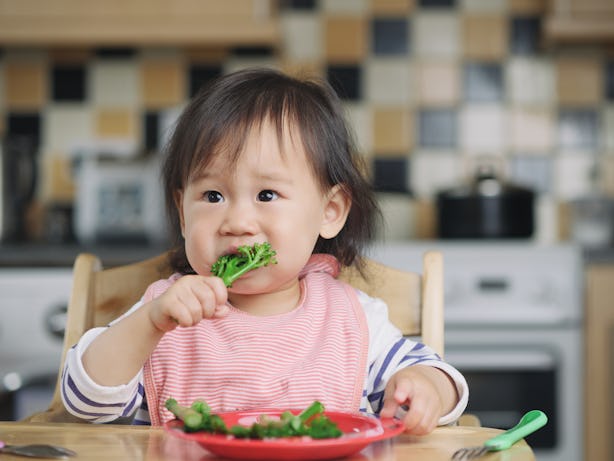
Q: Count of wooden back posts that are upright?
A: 2